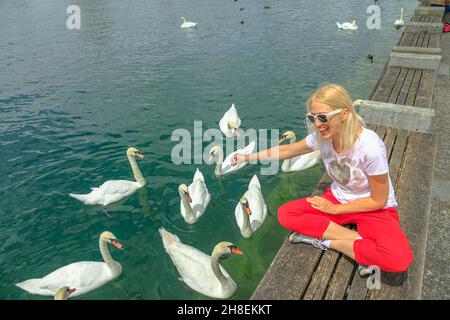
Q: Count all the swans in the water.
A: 12